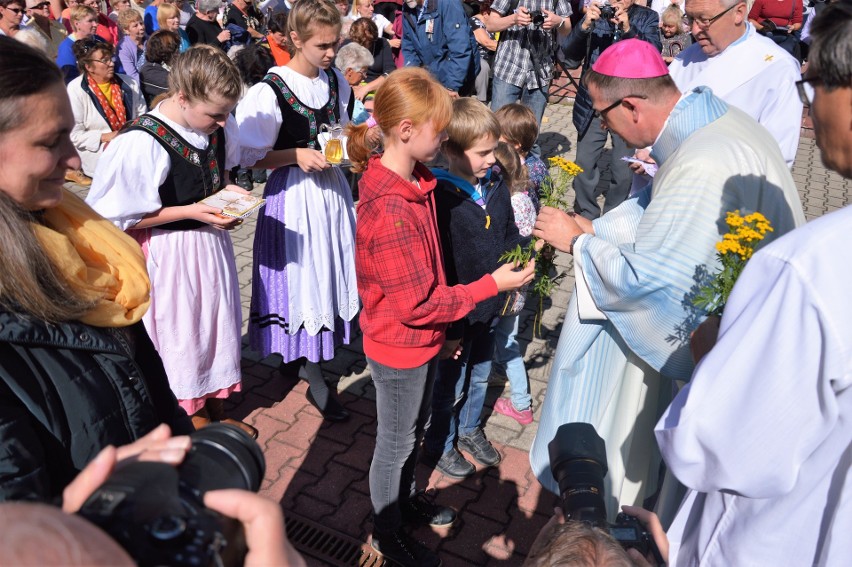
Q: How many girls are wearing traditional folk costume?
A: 2